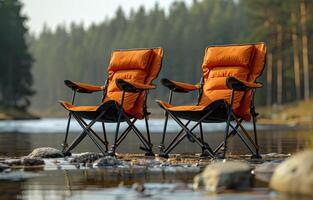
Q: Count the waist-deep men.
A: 0